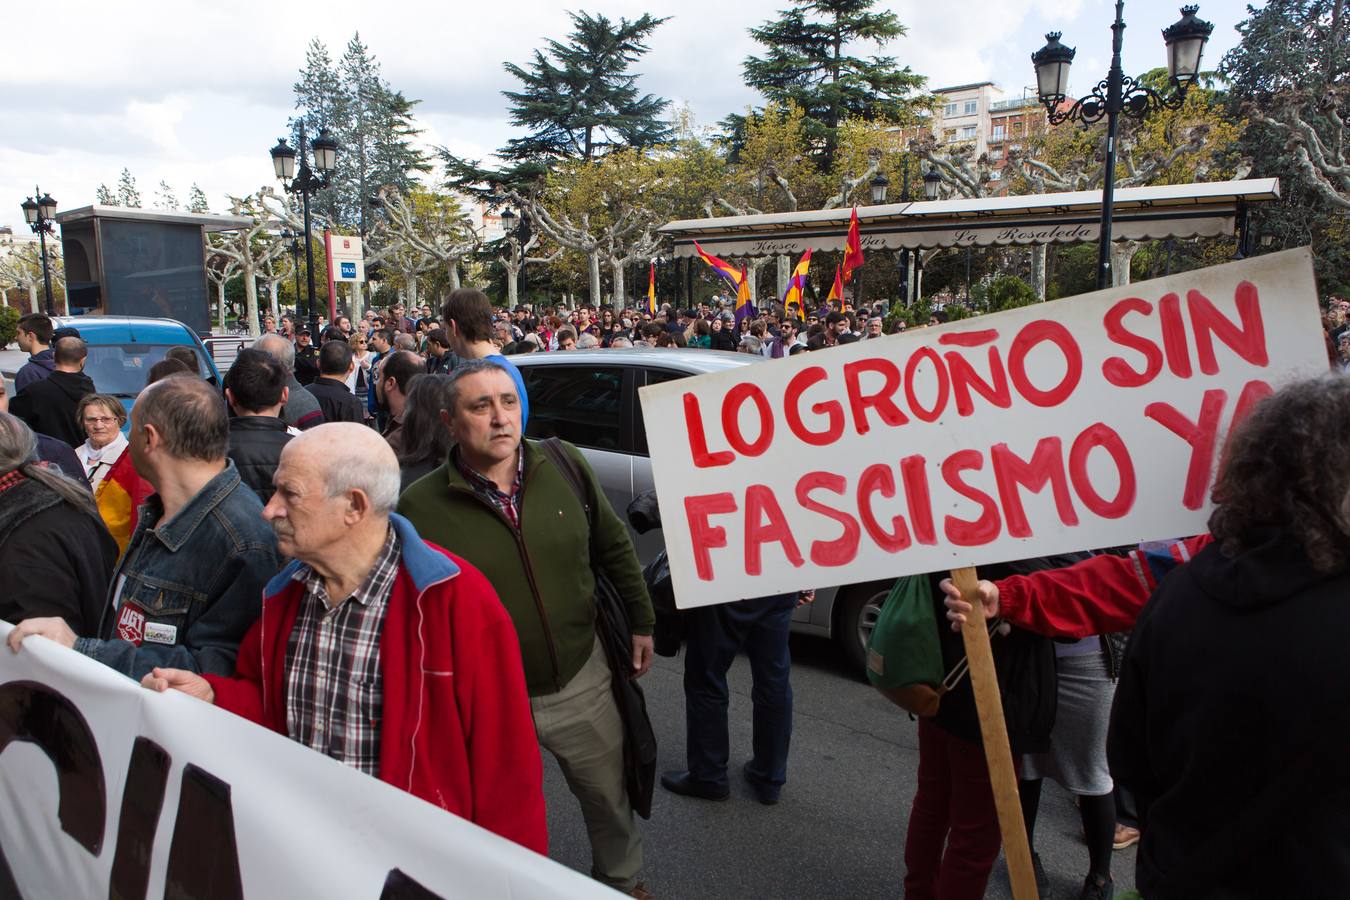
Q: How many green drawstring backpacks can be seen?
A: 1